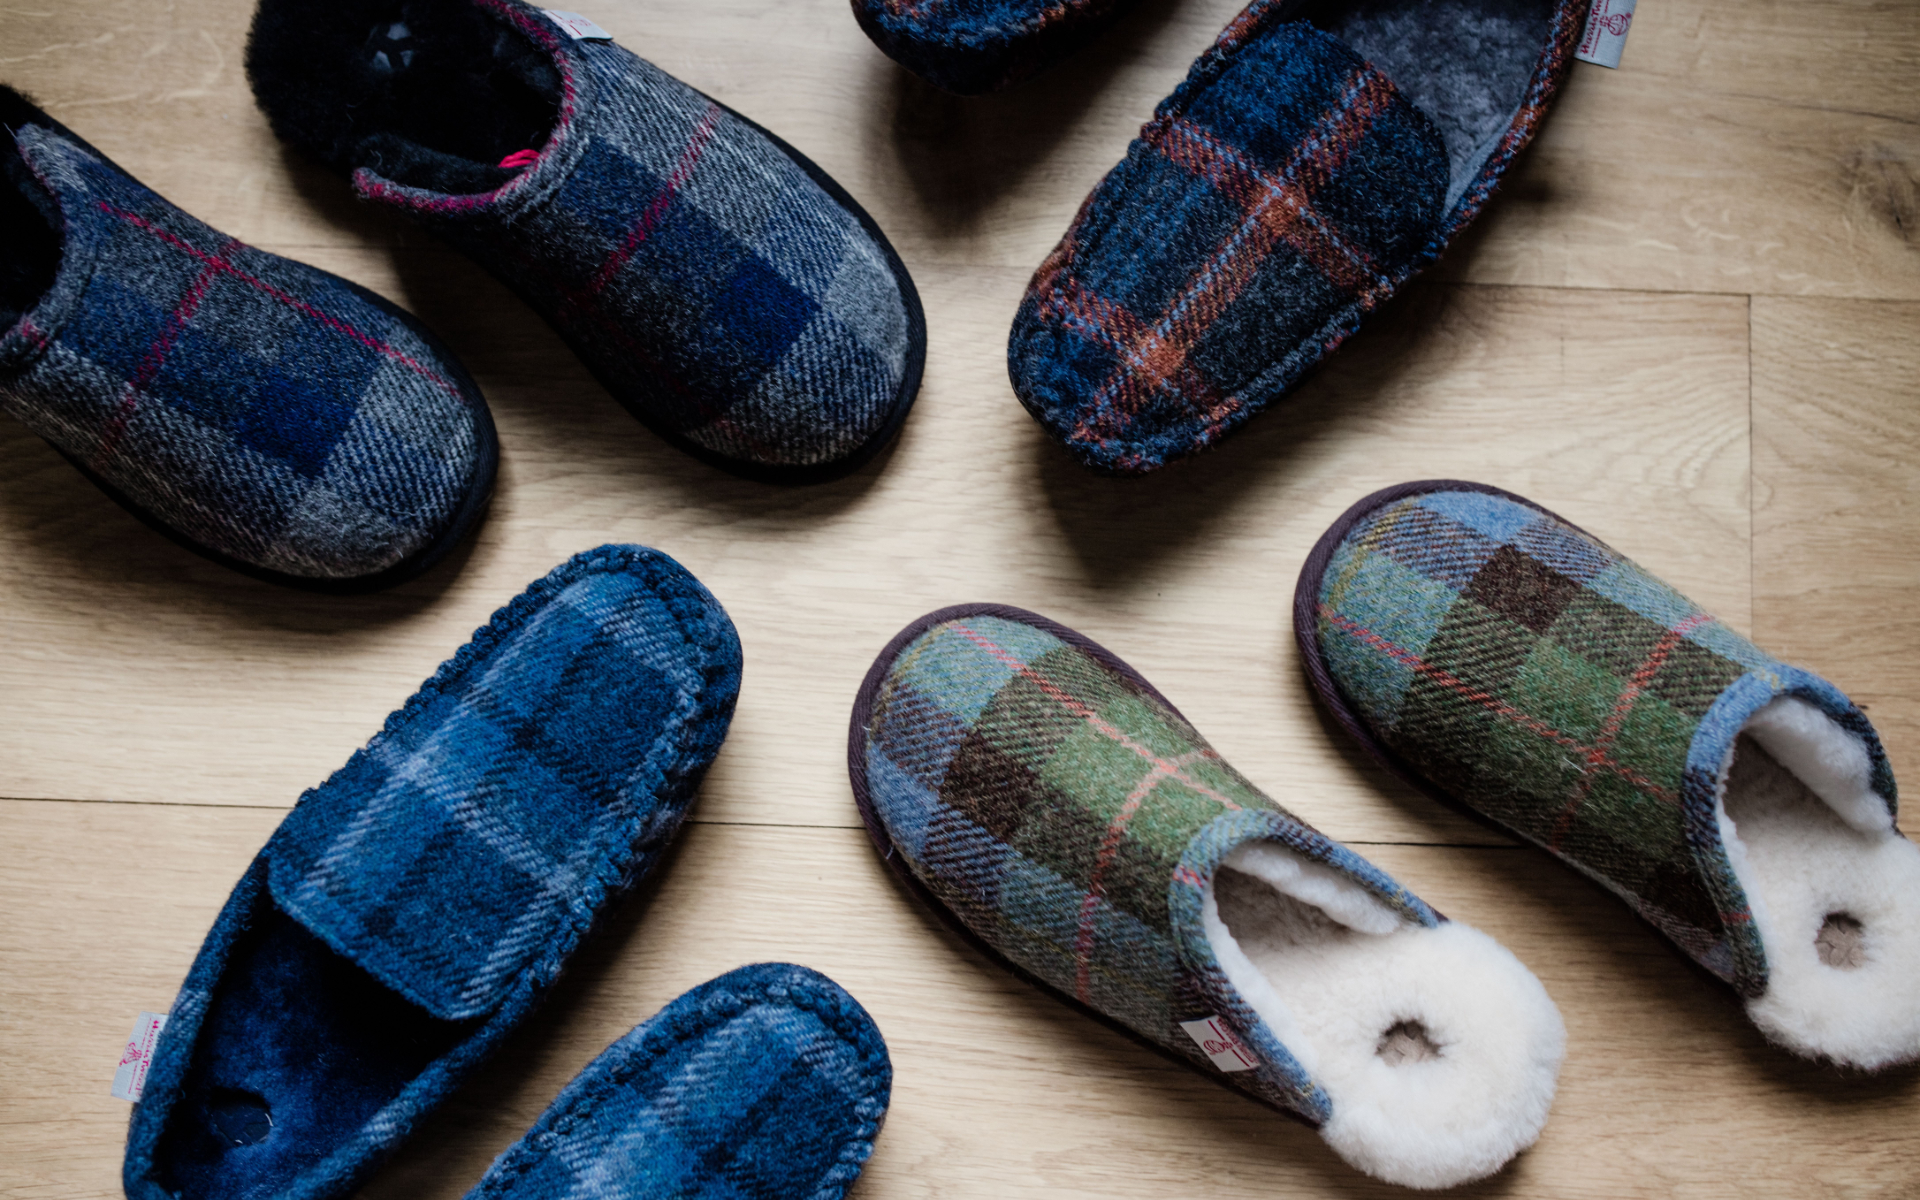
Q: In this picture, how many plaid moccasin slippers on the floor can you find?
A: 4